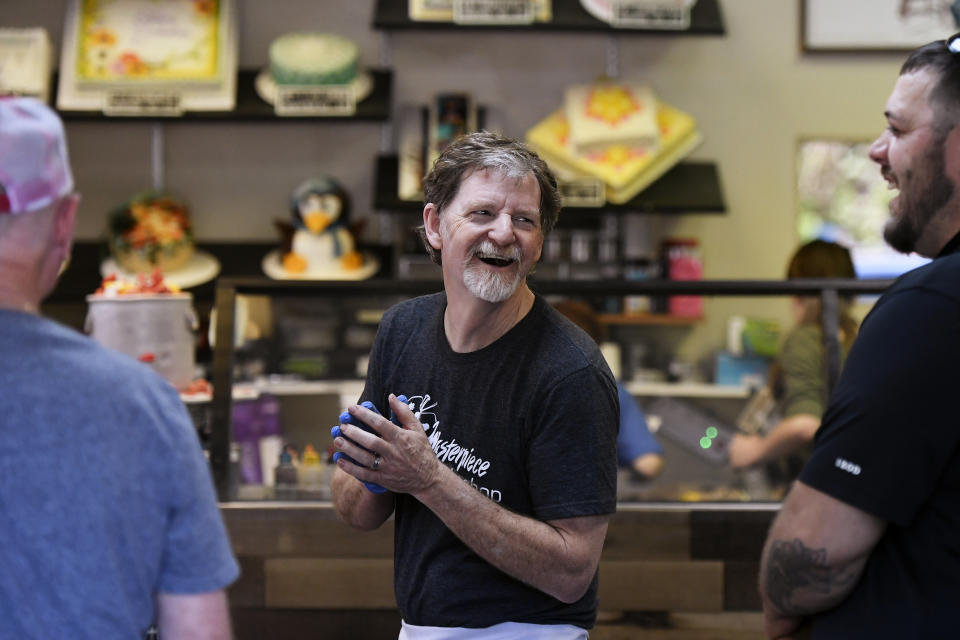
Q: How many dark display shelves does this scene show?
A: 4